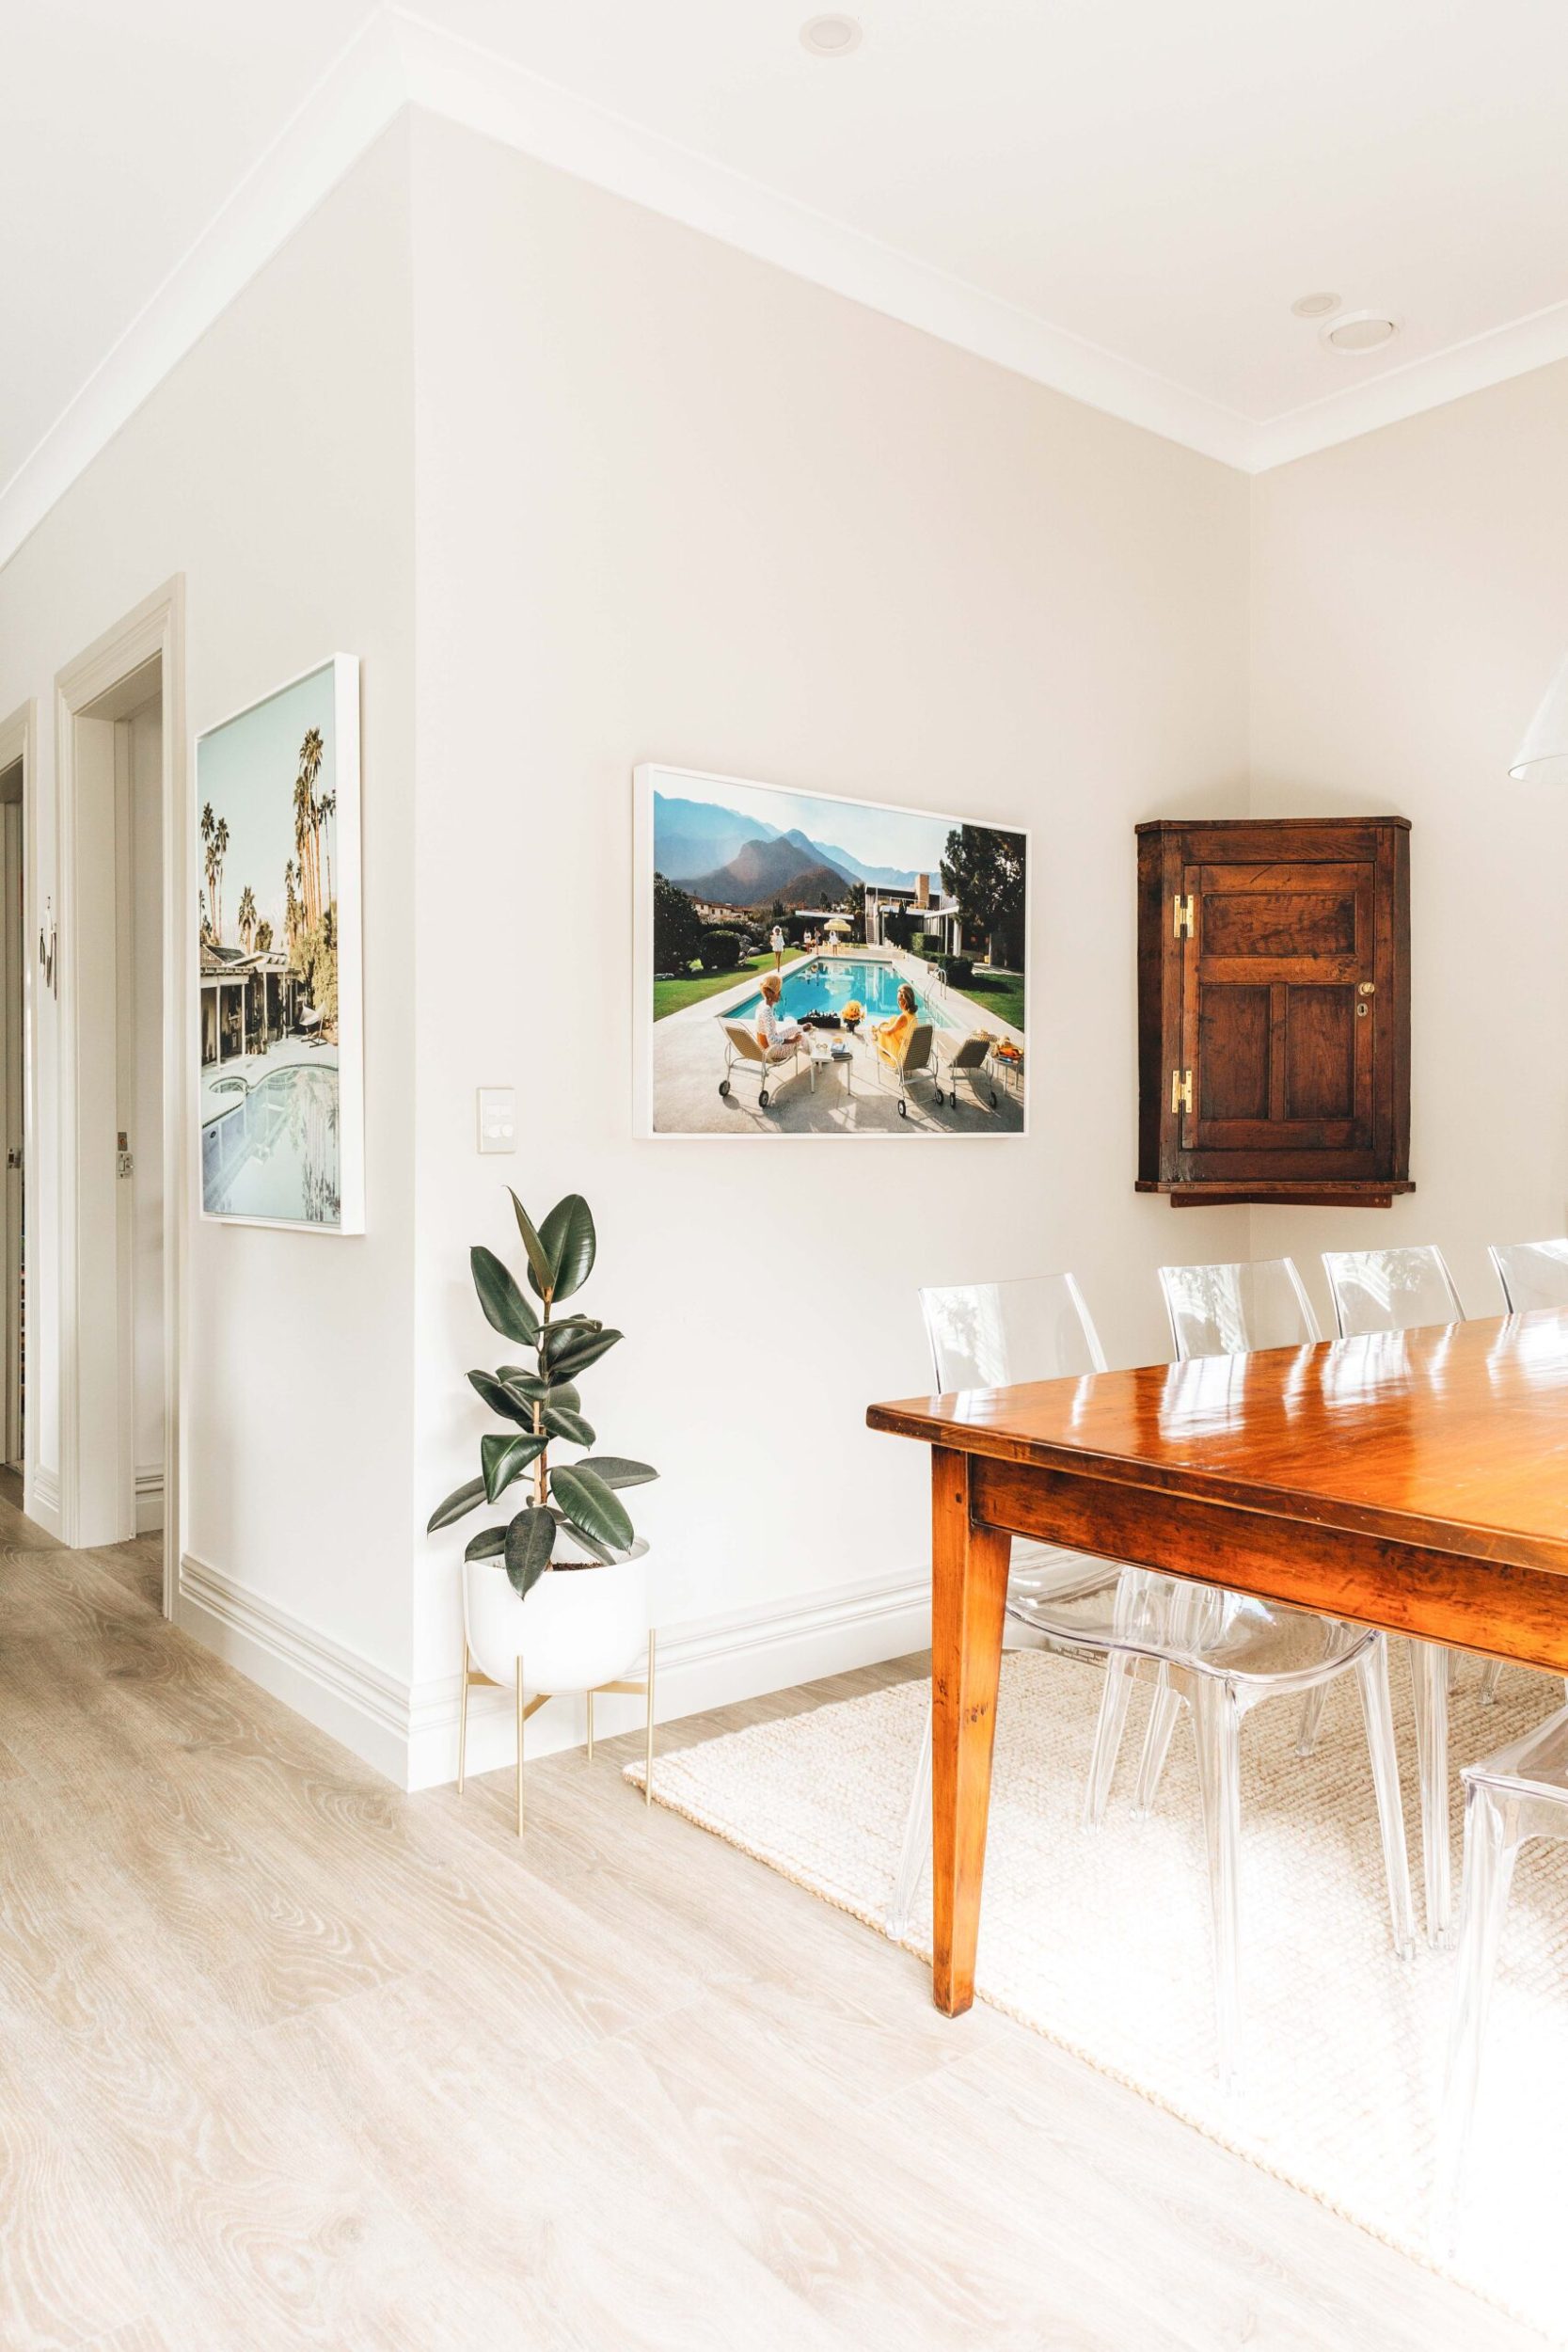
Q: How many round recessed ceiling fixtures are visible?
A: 3